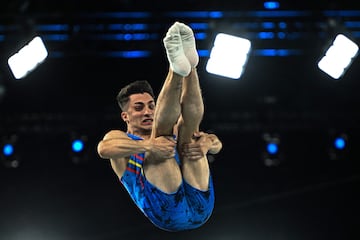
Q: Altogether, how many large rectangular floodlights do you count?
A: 3